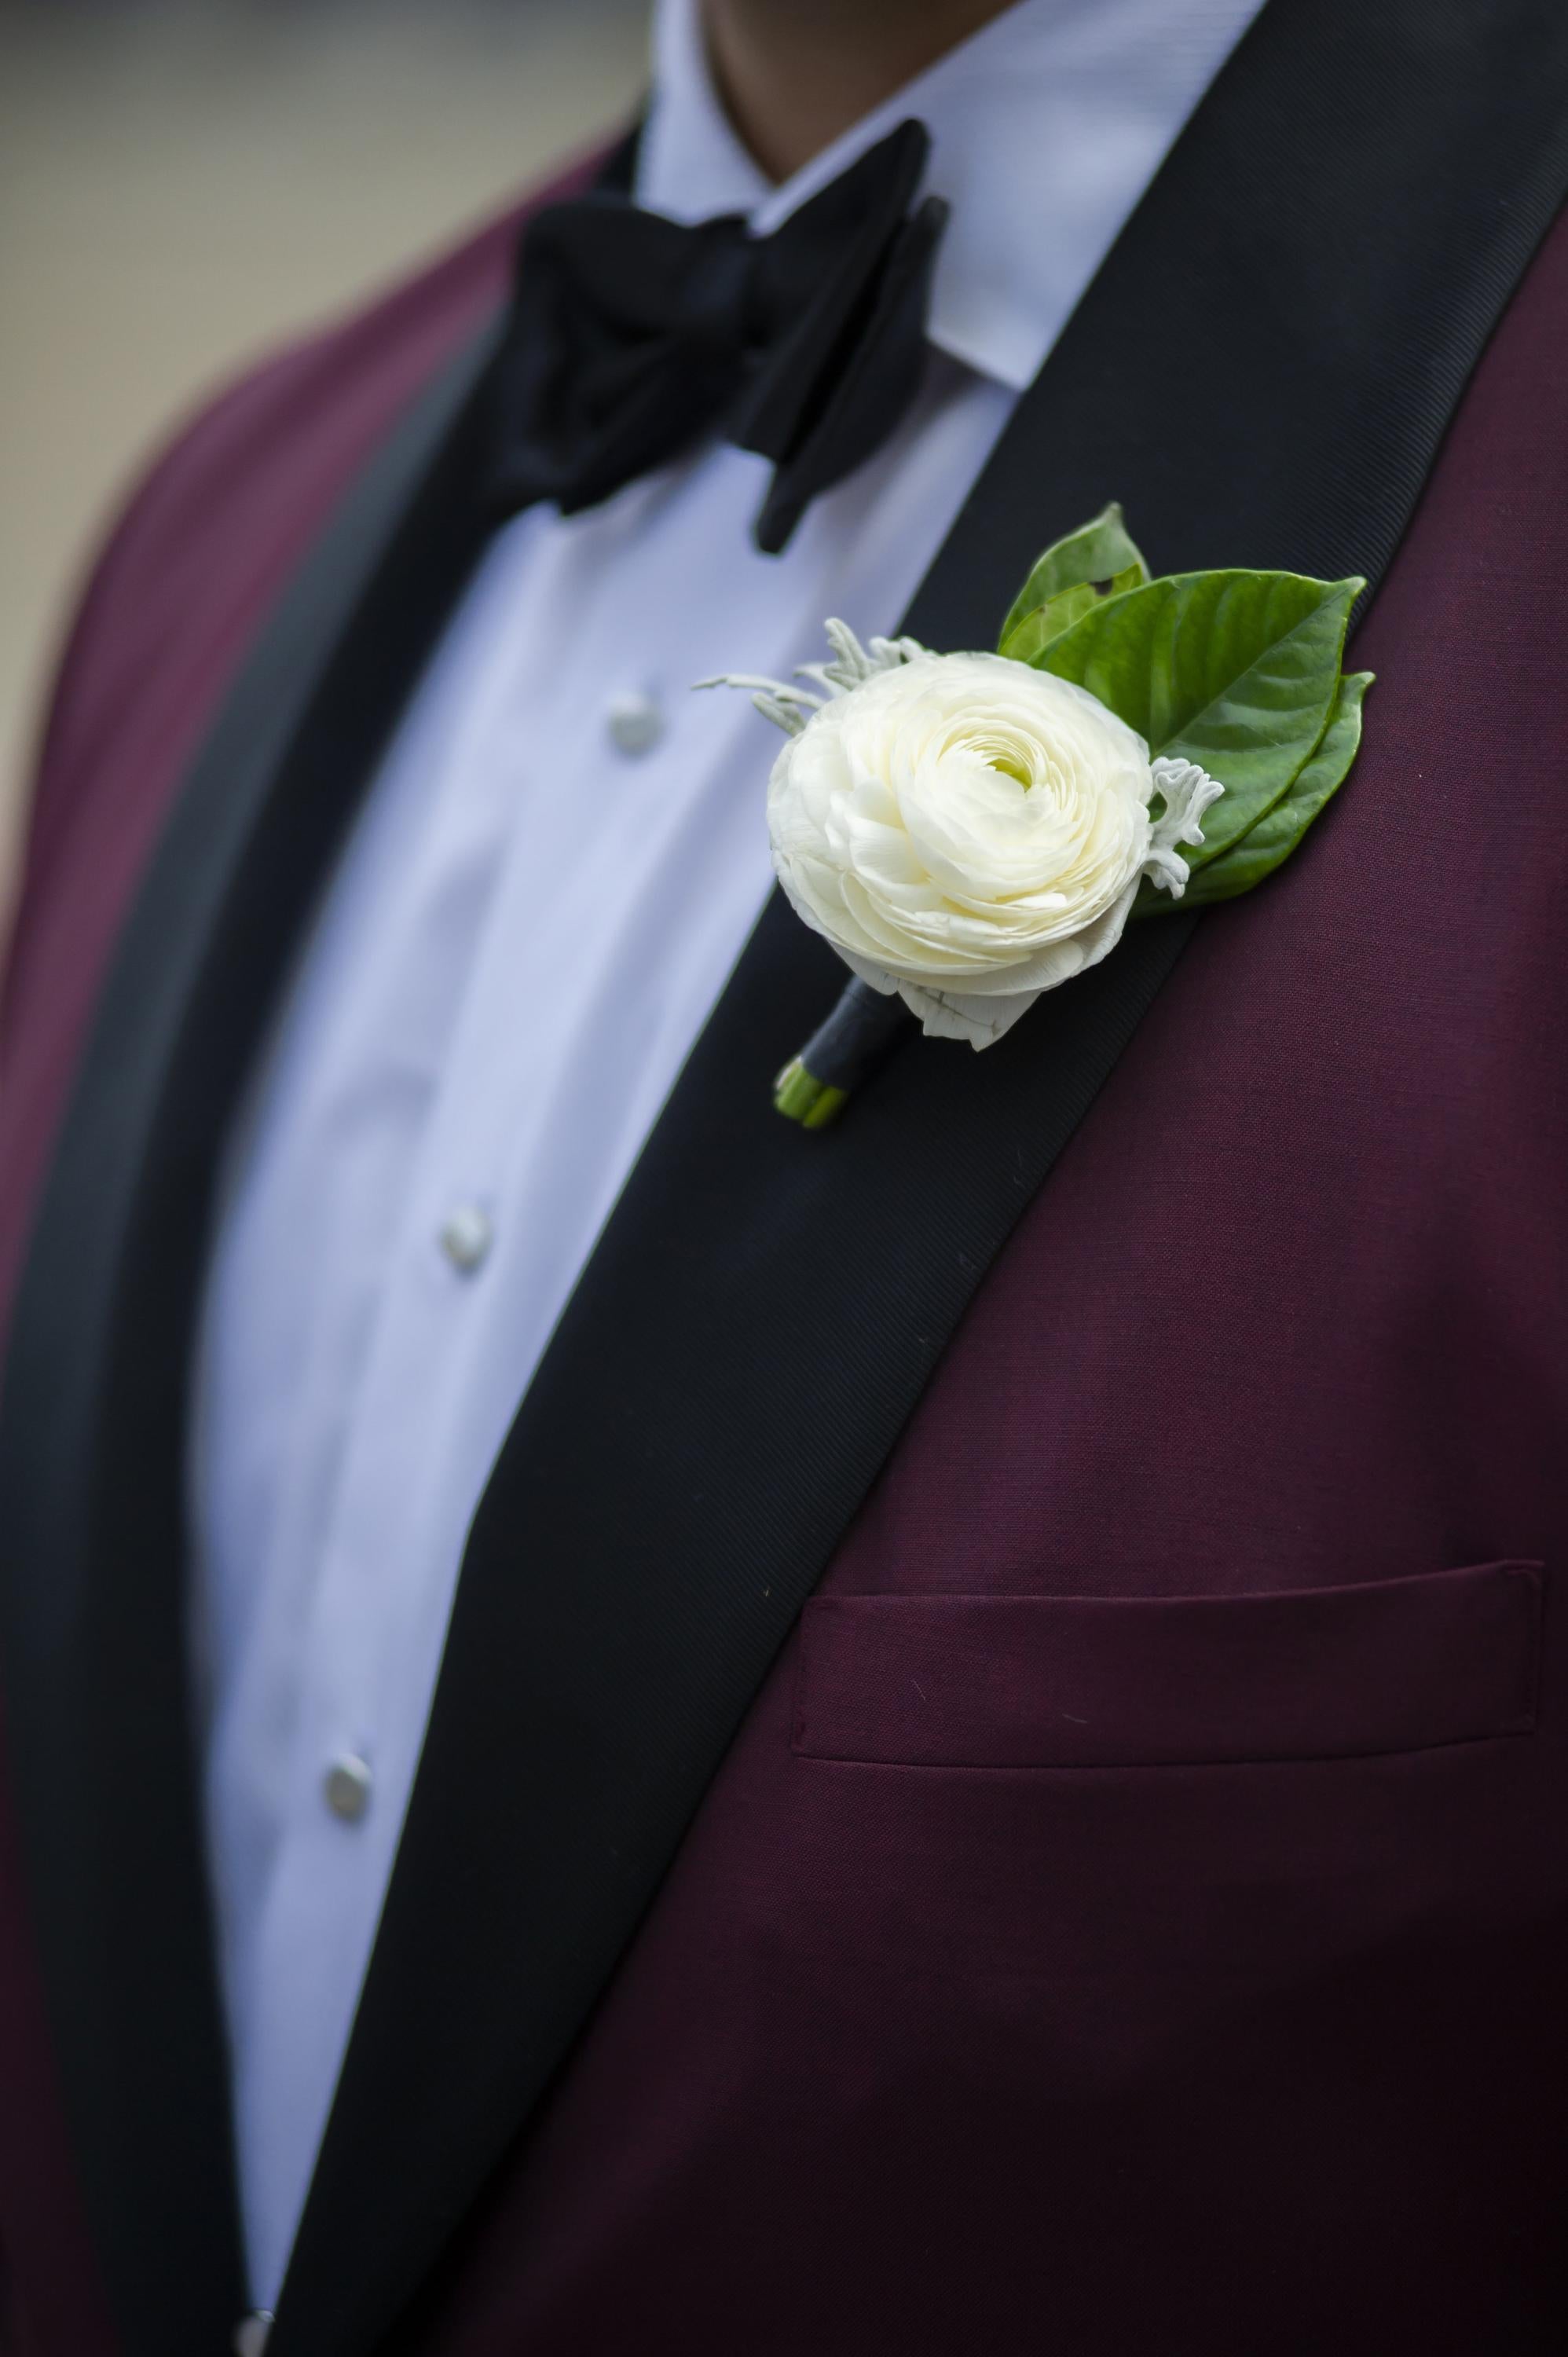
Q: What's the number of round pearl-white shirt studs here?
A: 3